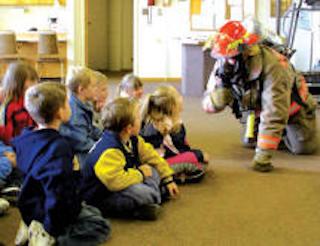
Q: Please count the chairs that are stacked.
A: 0